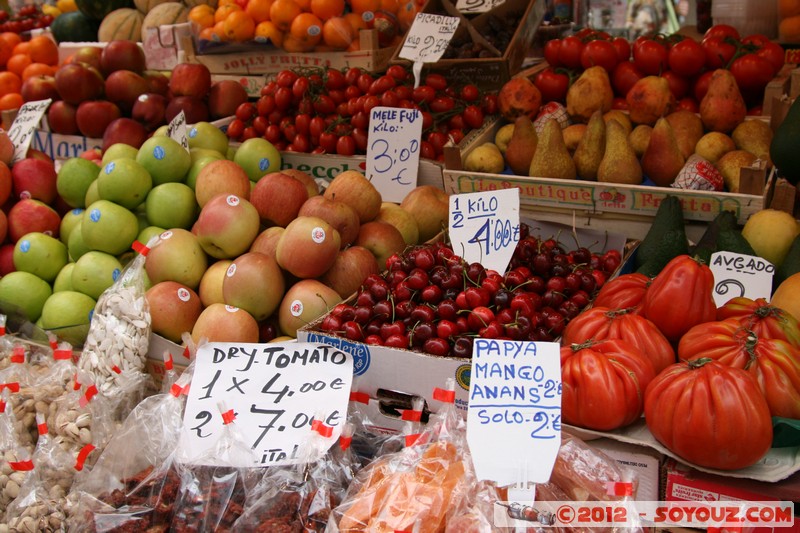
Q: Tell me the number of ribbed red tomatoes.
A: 7